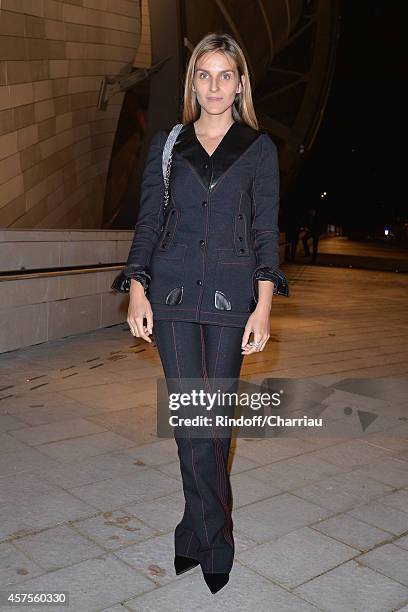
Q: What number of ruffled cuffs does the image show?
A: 2